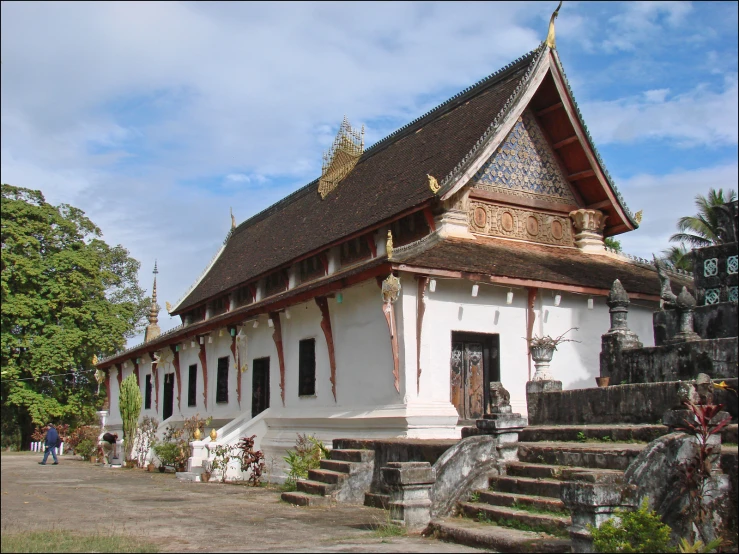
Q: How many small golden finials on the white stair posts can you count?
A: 2